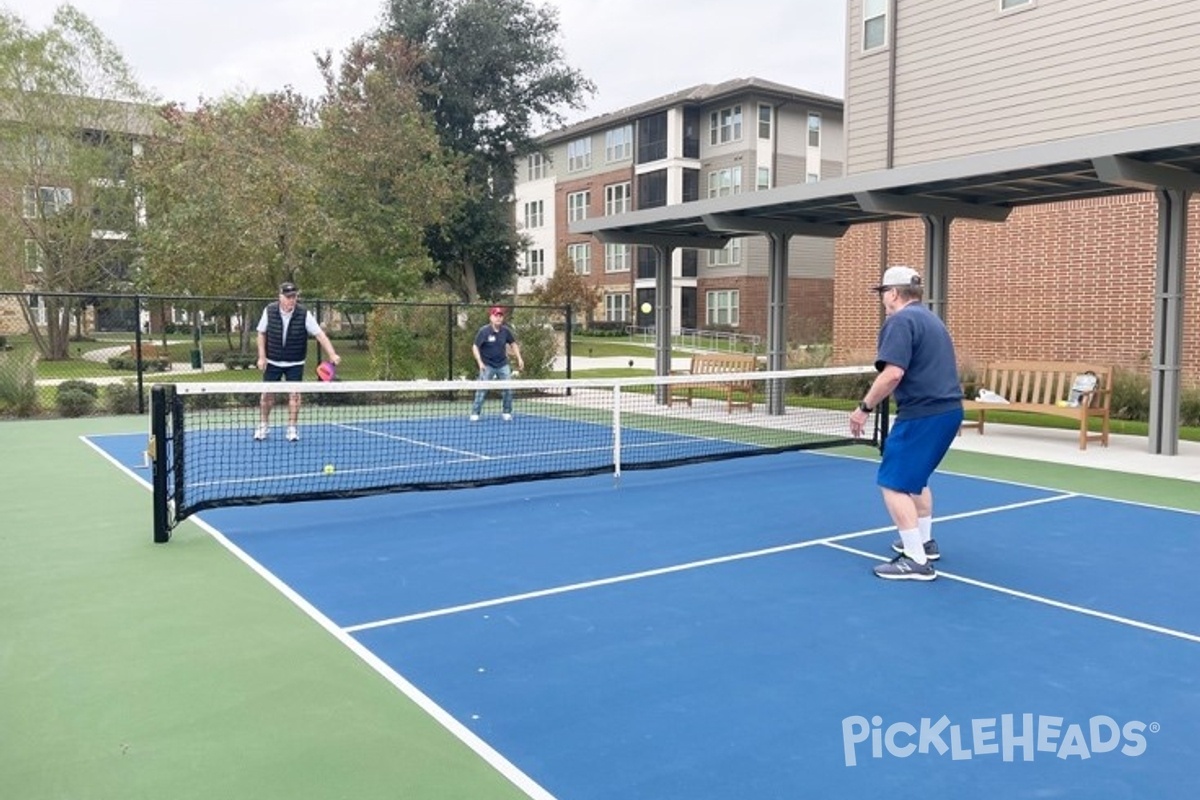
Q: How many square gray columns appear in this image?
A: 4